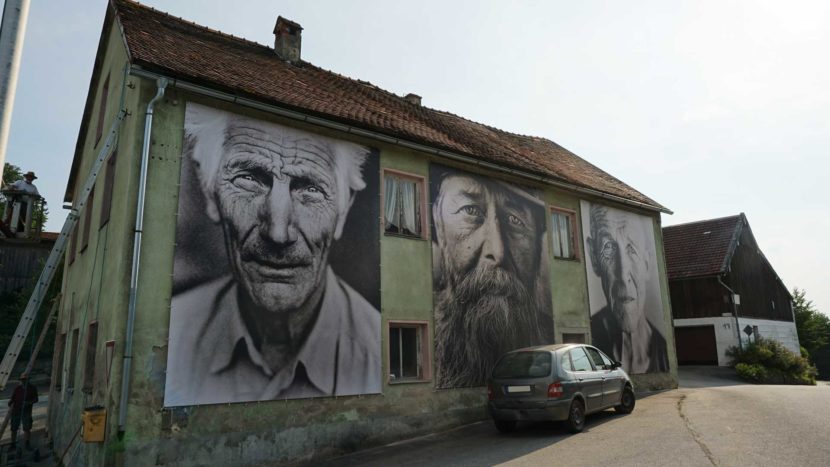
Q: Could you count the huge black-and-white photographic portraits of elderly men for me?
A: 3